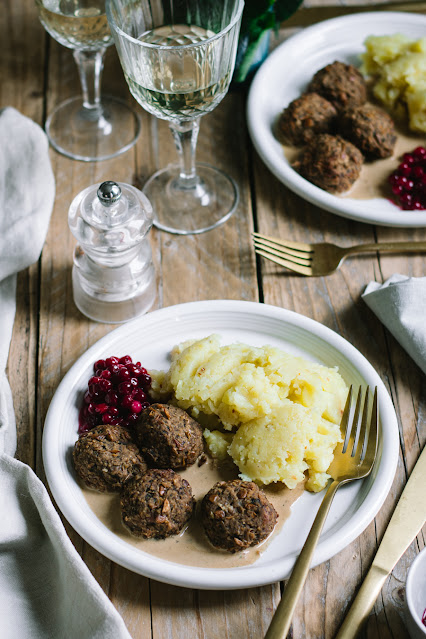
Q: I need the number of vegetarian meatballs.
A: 8